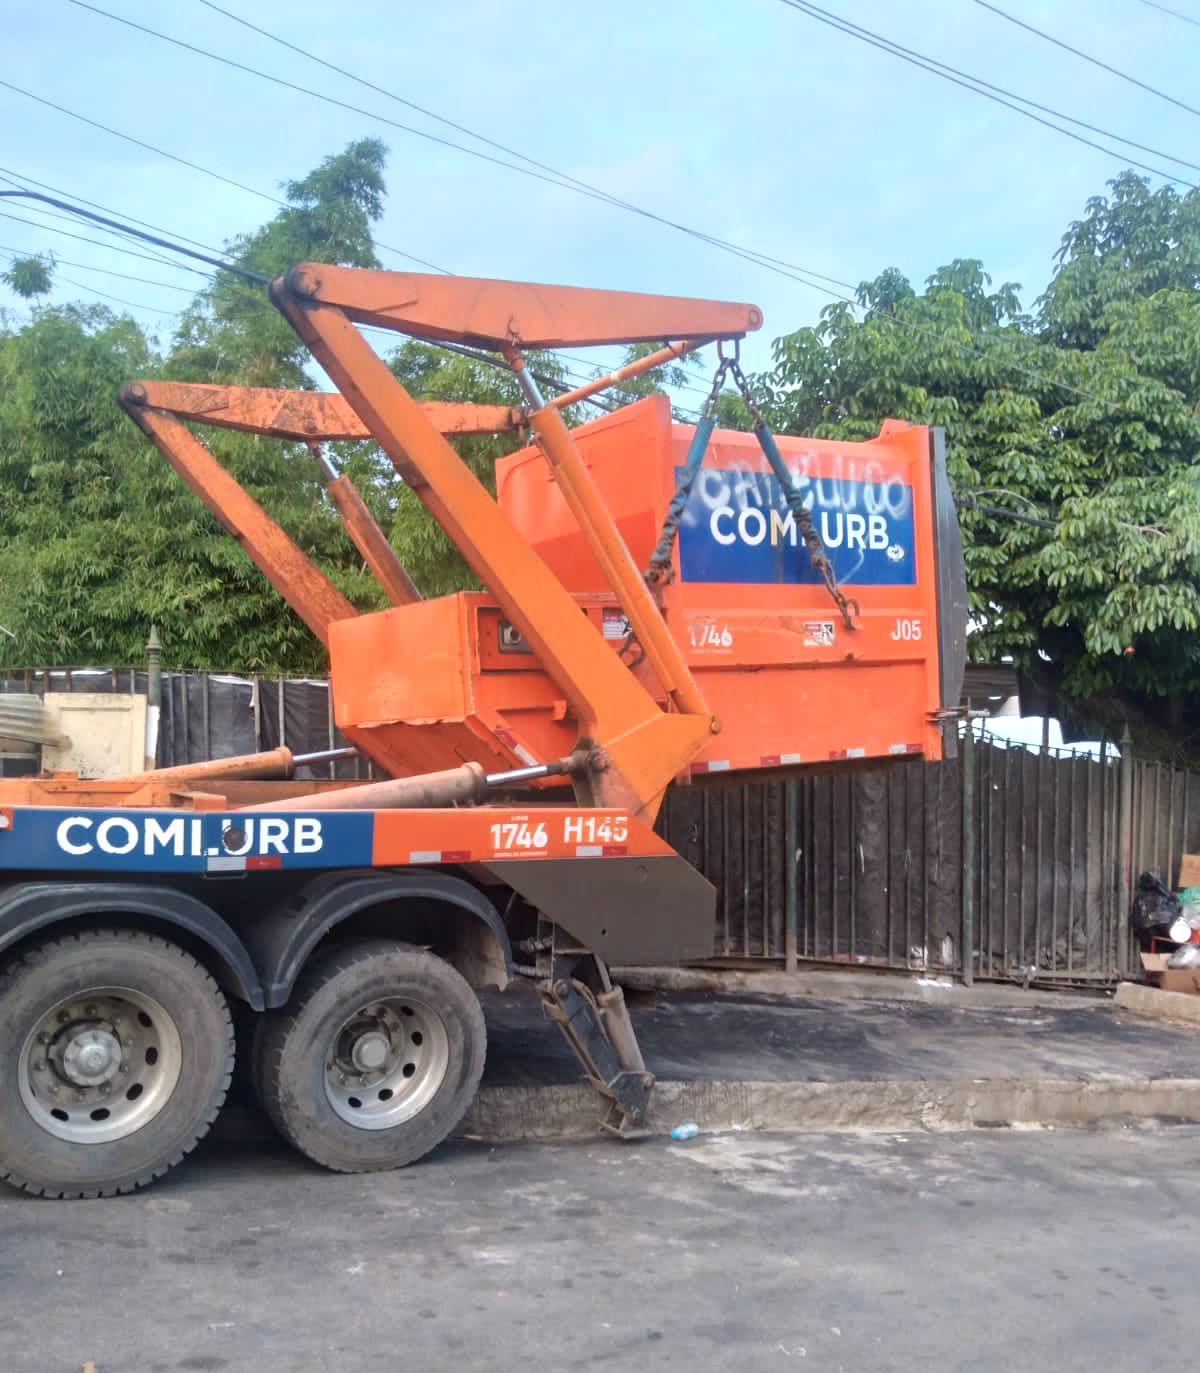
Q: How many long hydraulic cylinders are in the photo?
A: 4